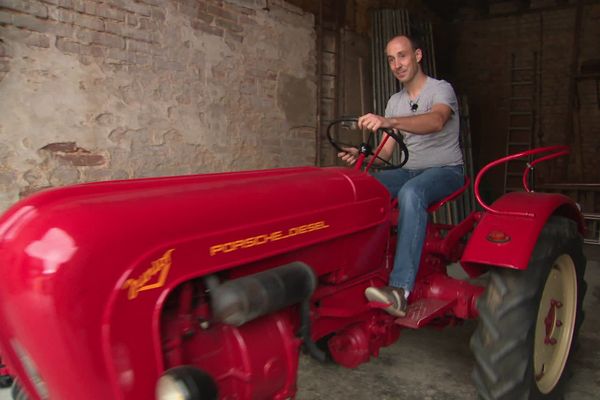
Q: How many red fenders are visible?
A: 1